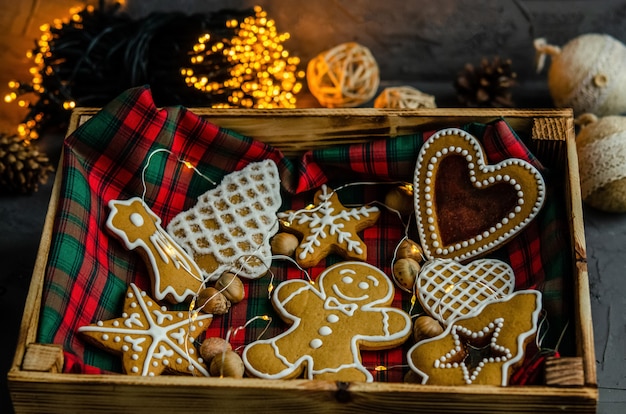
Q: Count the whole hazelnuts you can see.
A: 9